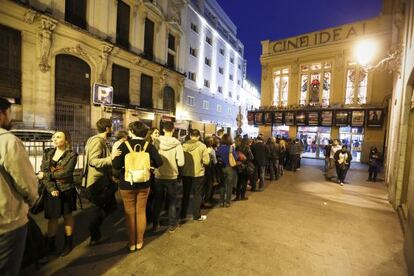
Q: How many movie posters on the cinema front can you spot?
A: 11